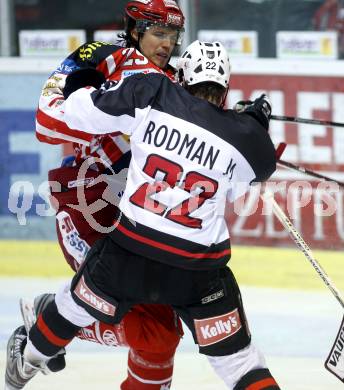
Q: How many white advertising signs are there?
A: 4